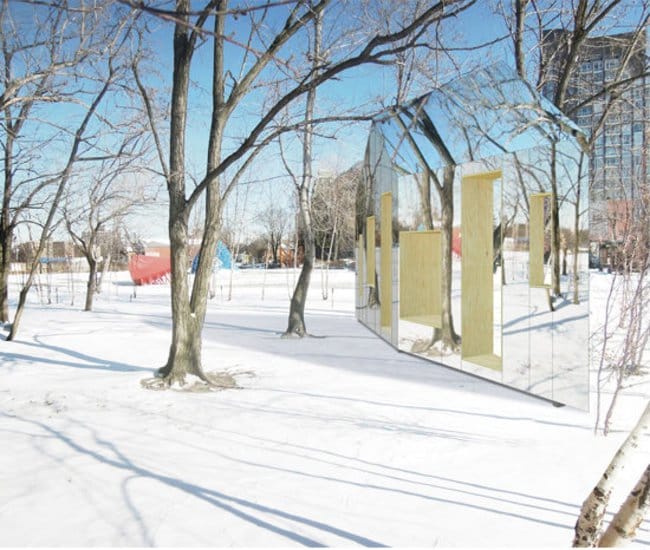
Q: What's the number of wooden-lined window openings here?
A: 6